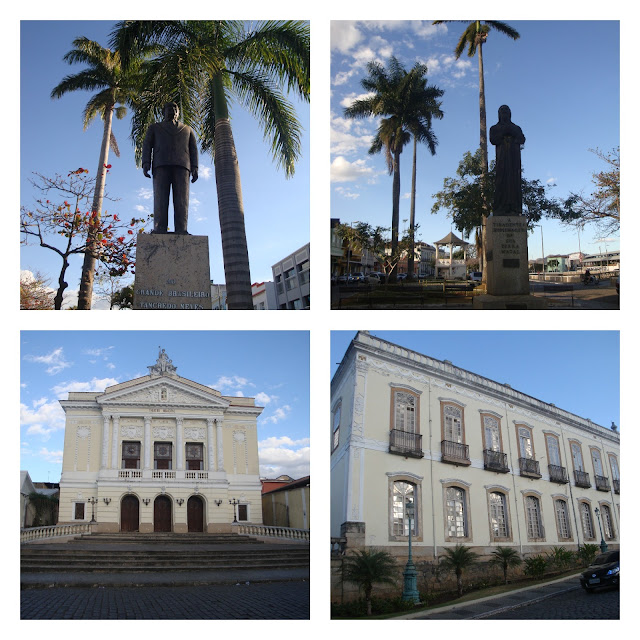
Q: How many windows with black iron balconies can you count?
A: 8